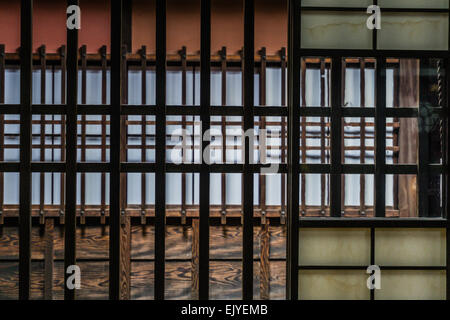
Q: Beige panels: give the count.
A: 8